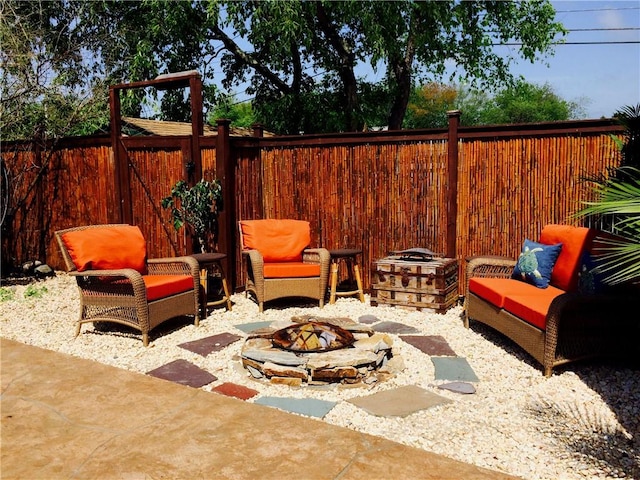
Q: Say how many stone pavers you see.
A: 11